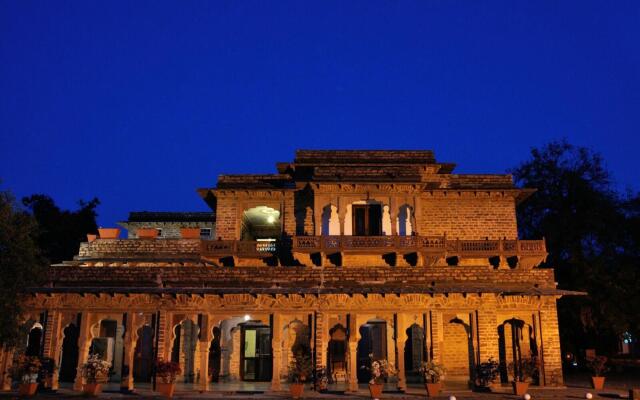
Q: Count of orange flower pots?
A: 12